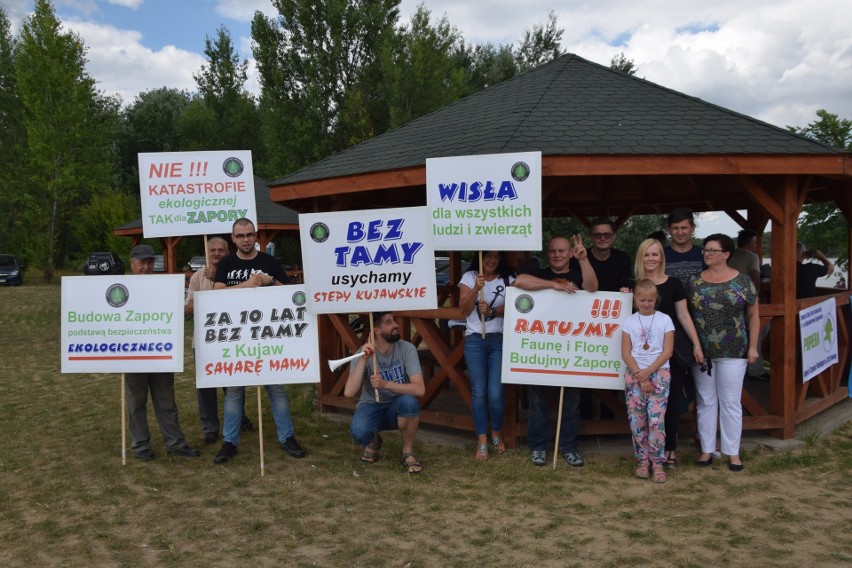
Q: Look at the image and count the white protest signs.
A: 6